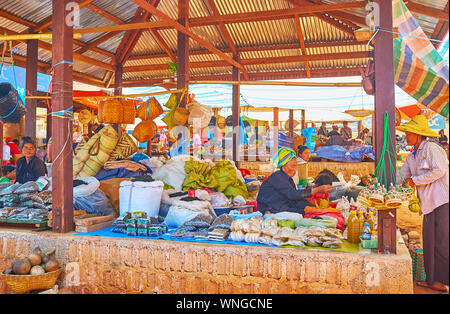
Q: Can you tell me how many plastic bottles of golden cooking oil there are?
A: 3